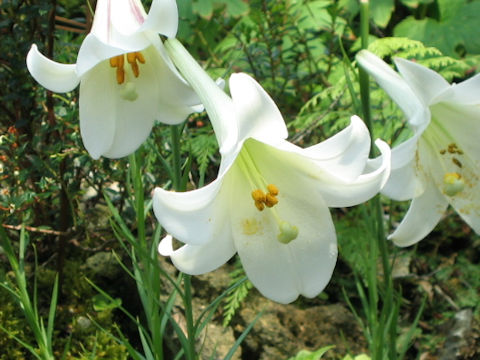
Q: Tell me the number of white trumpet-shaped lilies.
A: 3